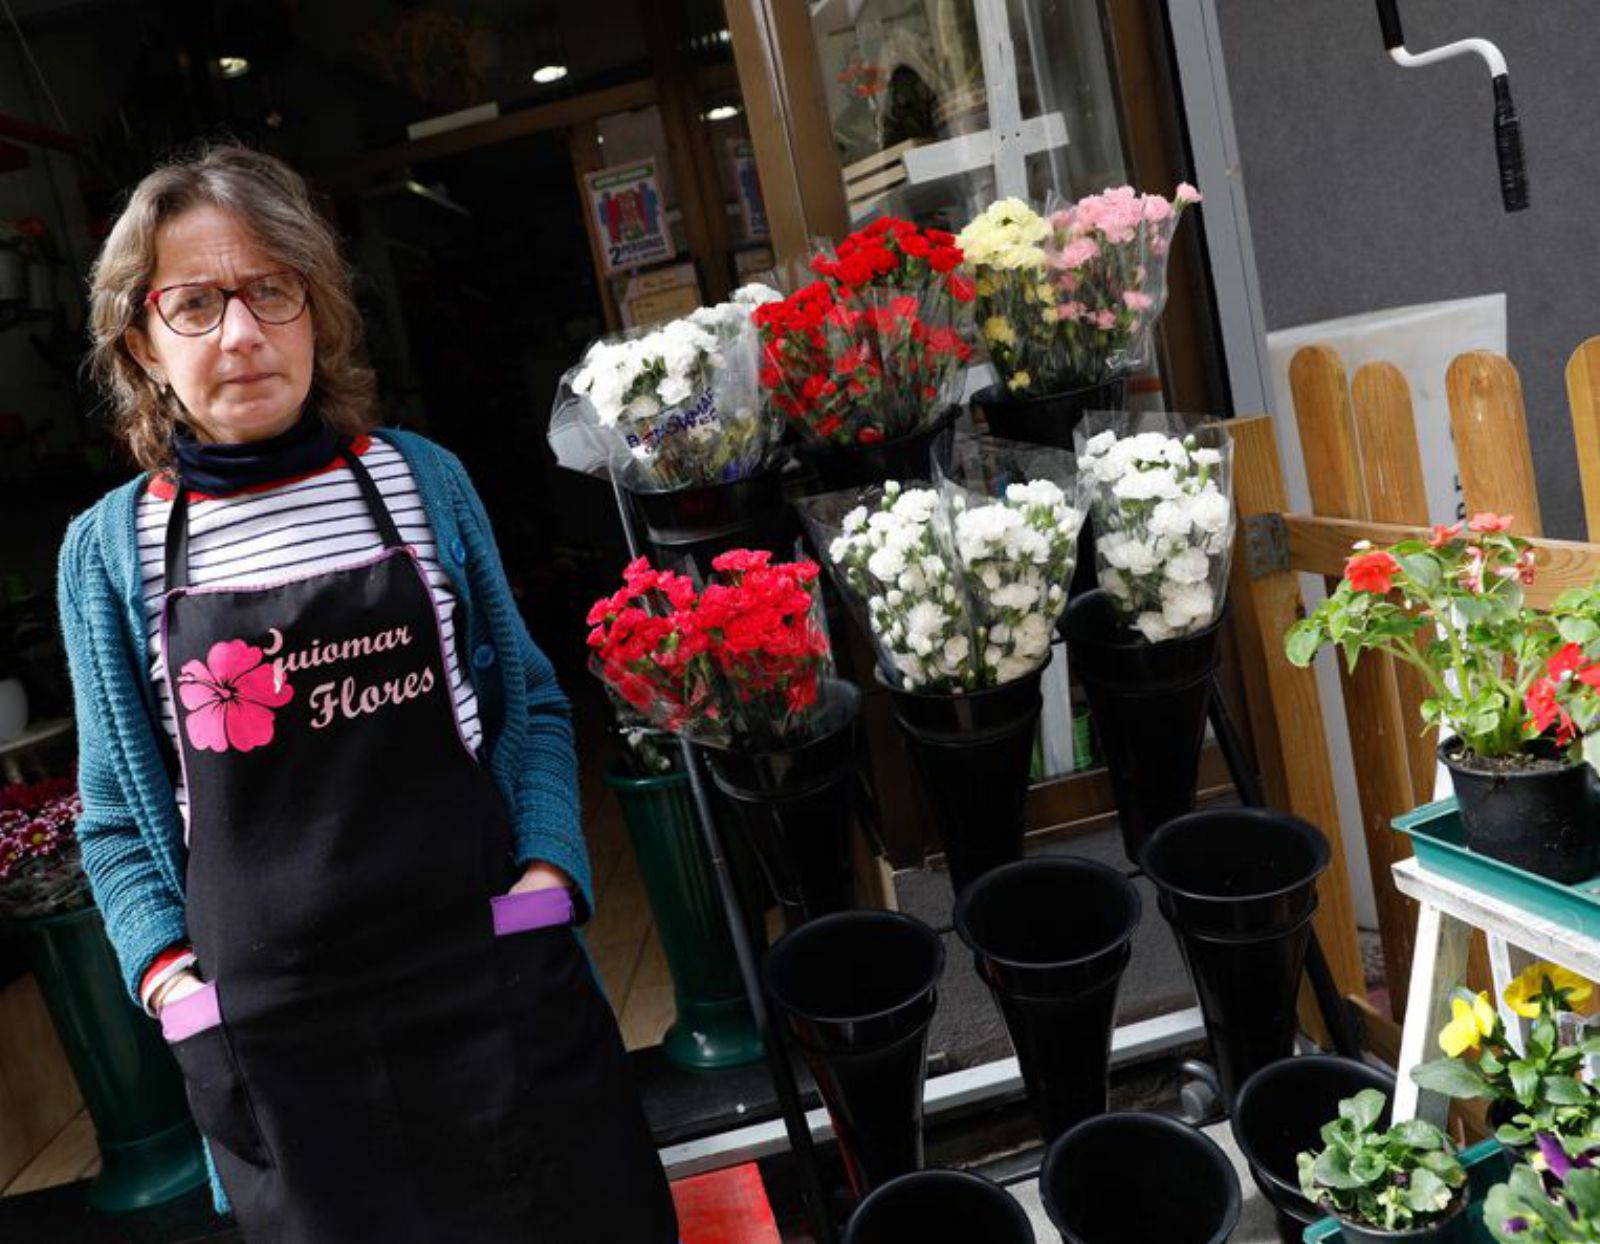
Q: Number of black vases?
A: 12